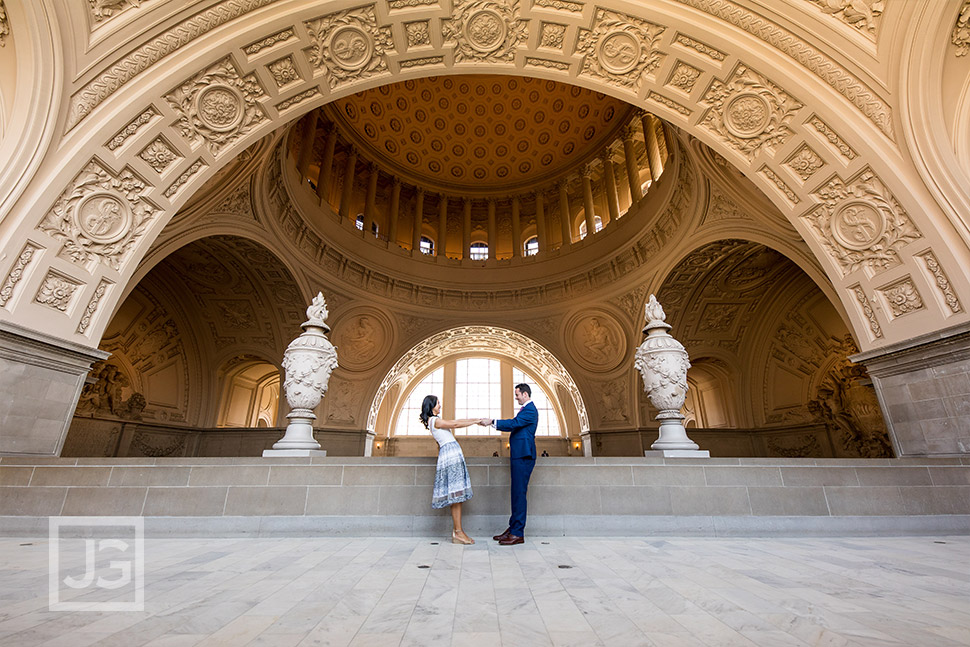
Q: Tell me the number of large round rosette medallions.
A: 7